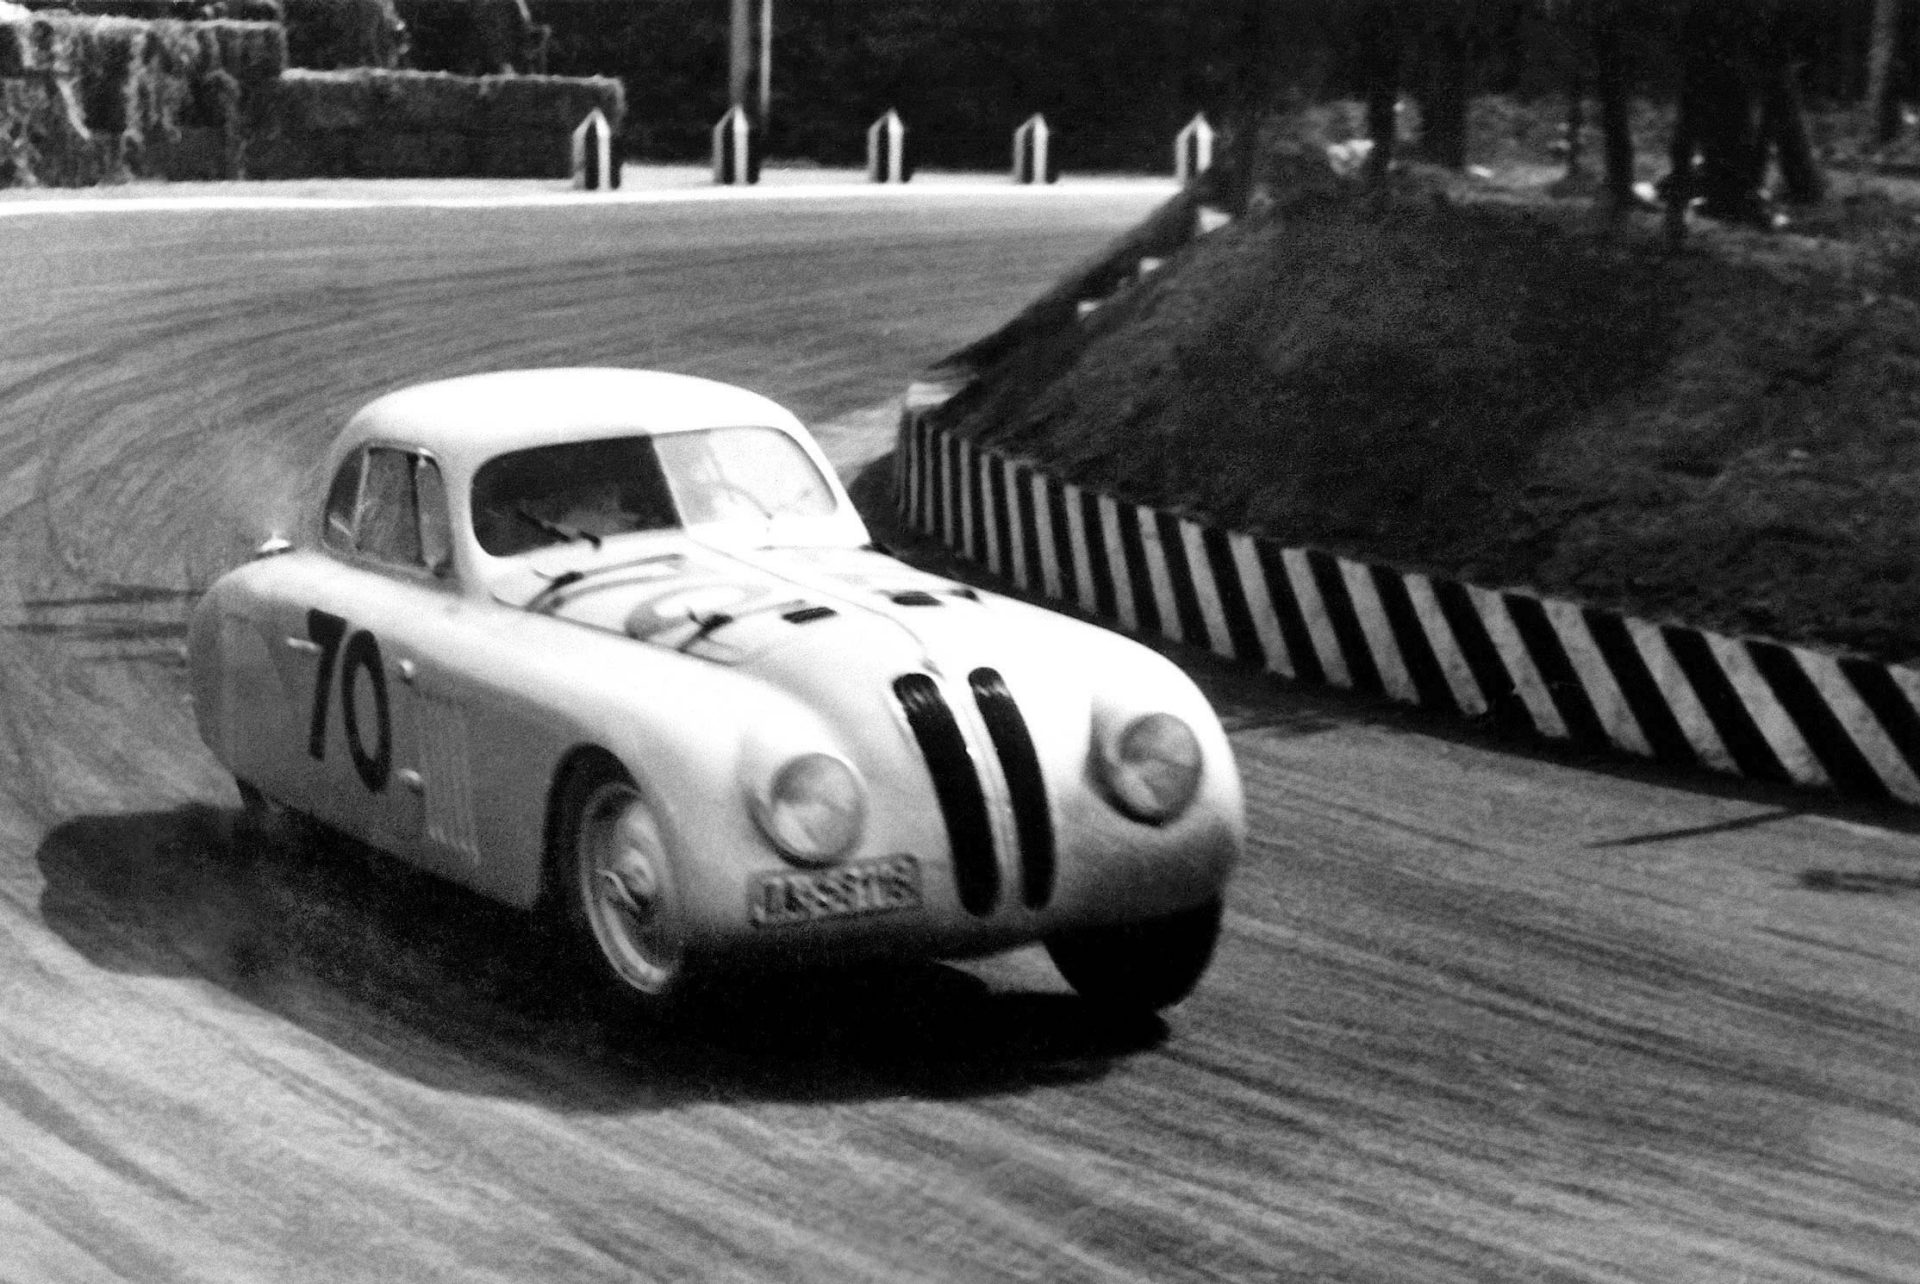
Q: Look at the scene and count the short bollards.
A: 5